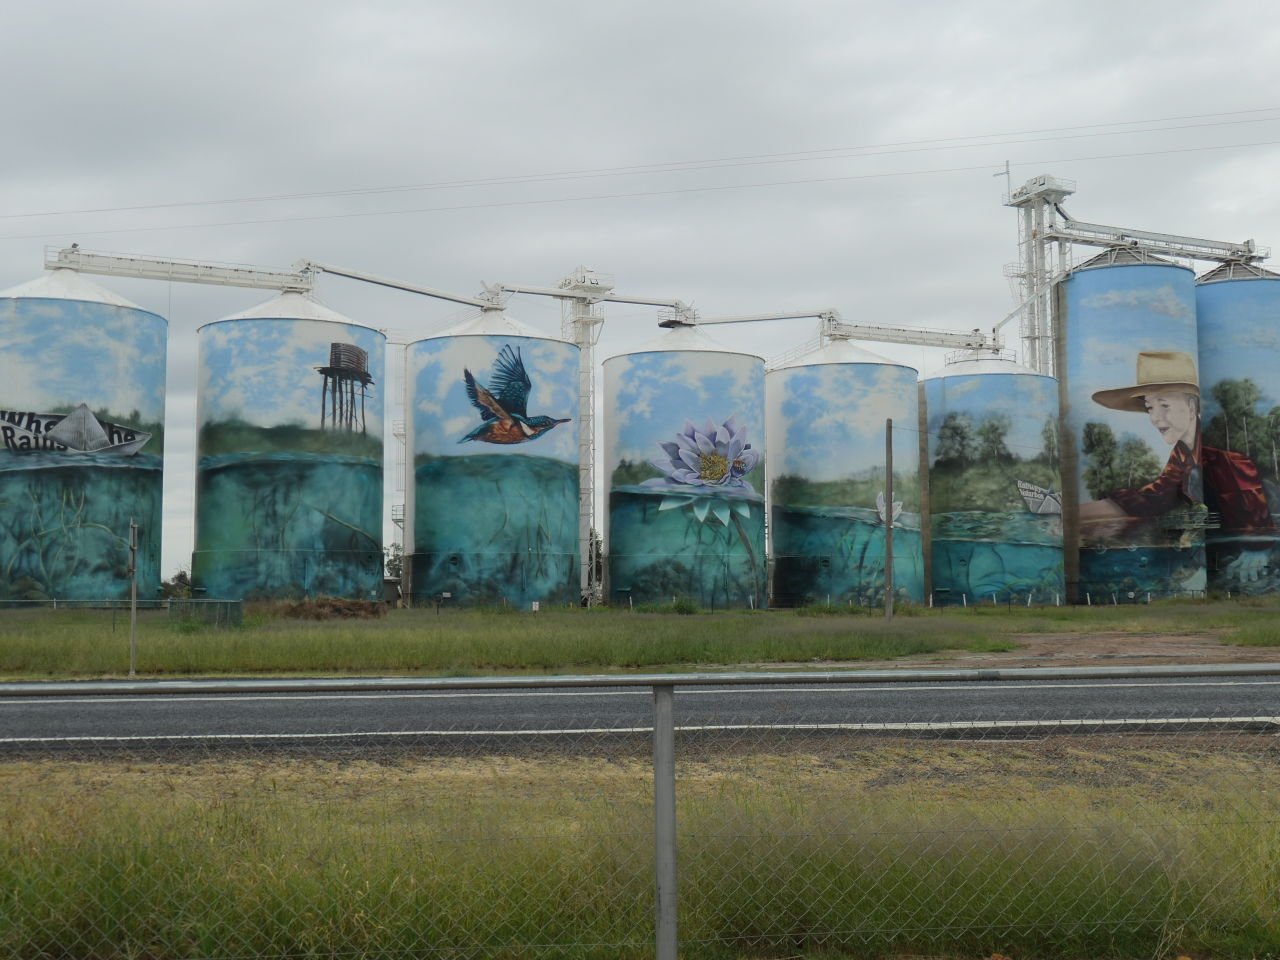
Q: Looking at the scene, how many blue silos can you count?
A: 8